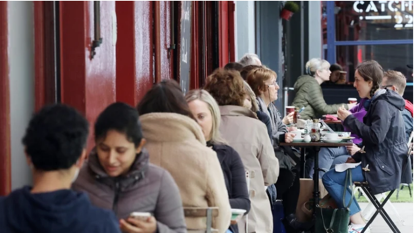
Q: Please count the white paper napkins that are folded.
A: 1